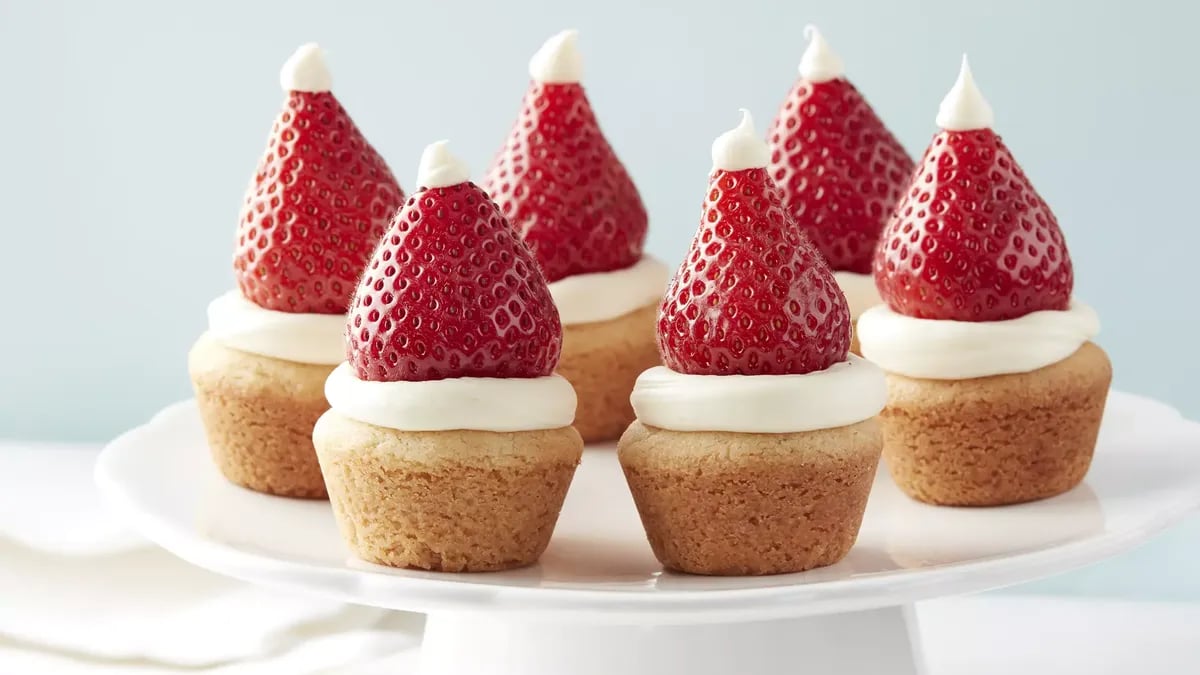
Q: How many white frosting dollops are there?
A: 6